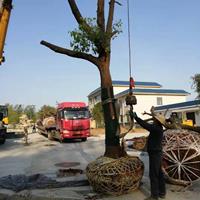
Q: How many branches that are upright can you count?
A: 3